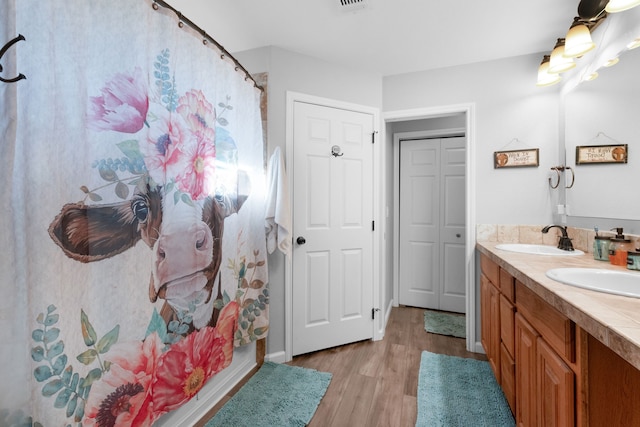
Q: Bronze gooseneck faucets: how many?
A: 1